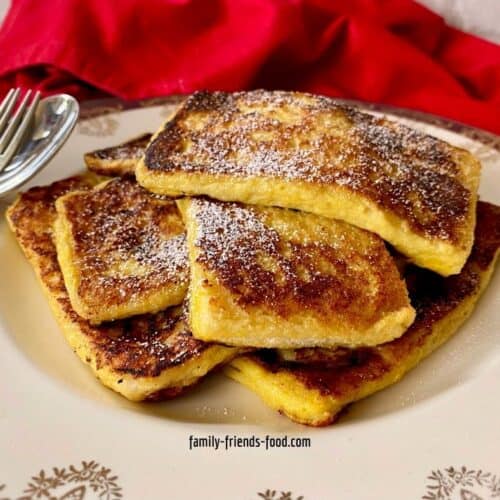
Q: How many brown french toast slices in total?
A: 6